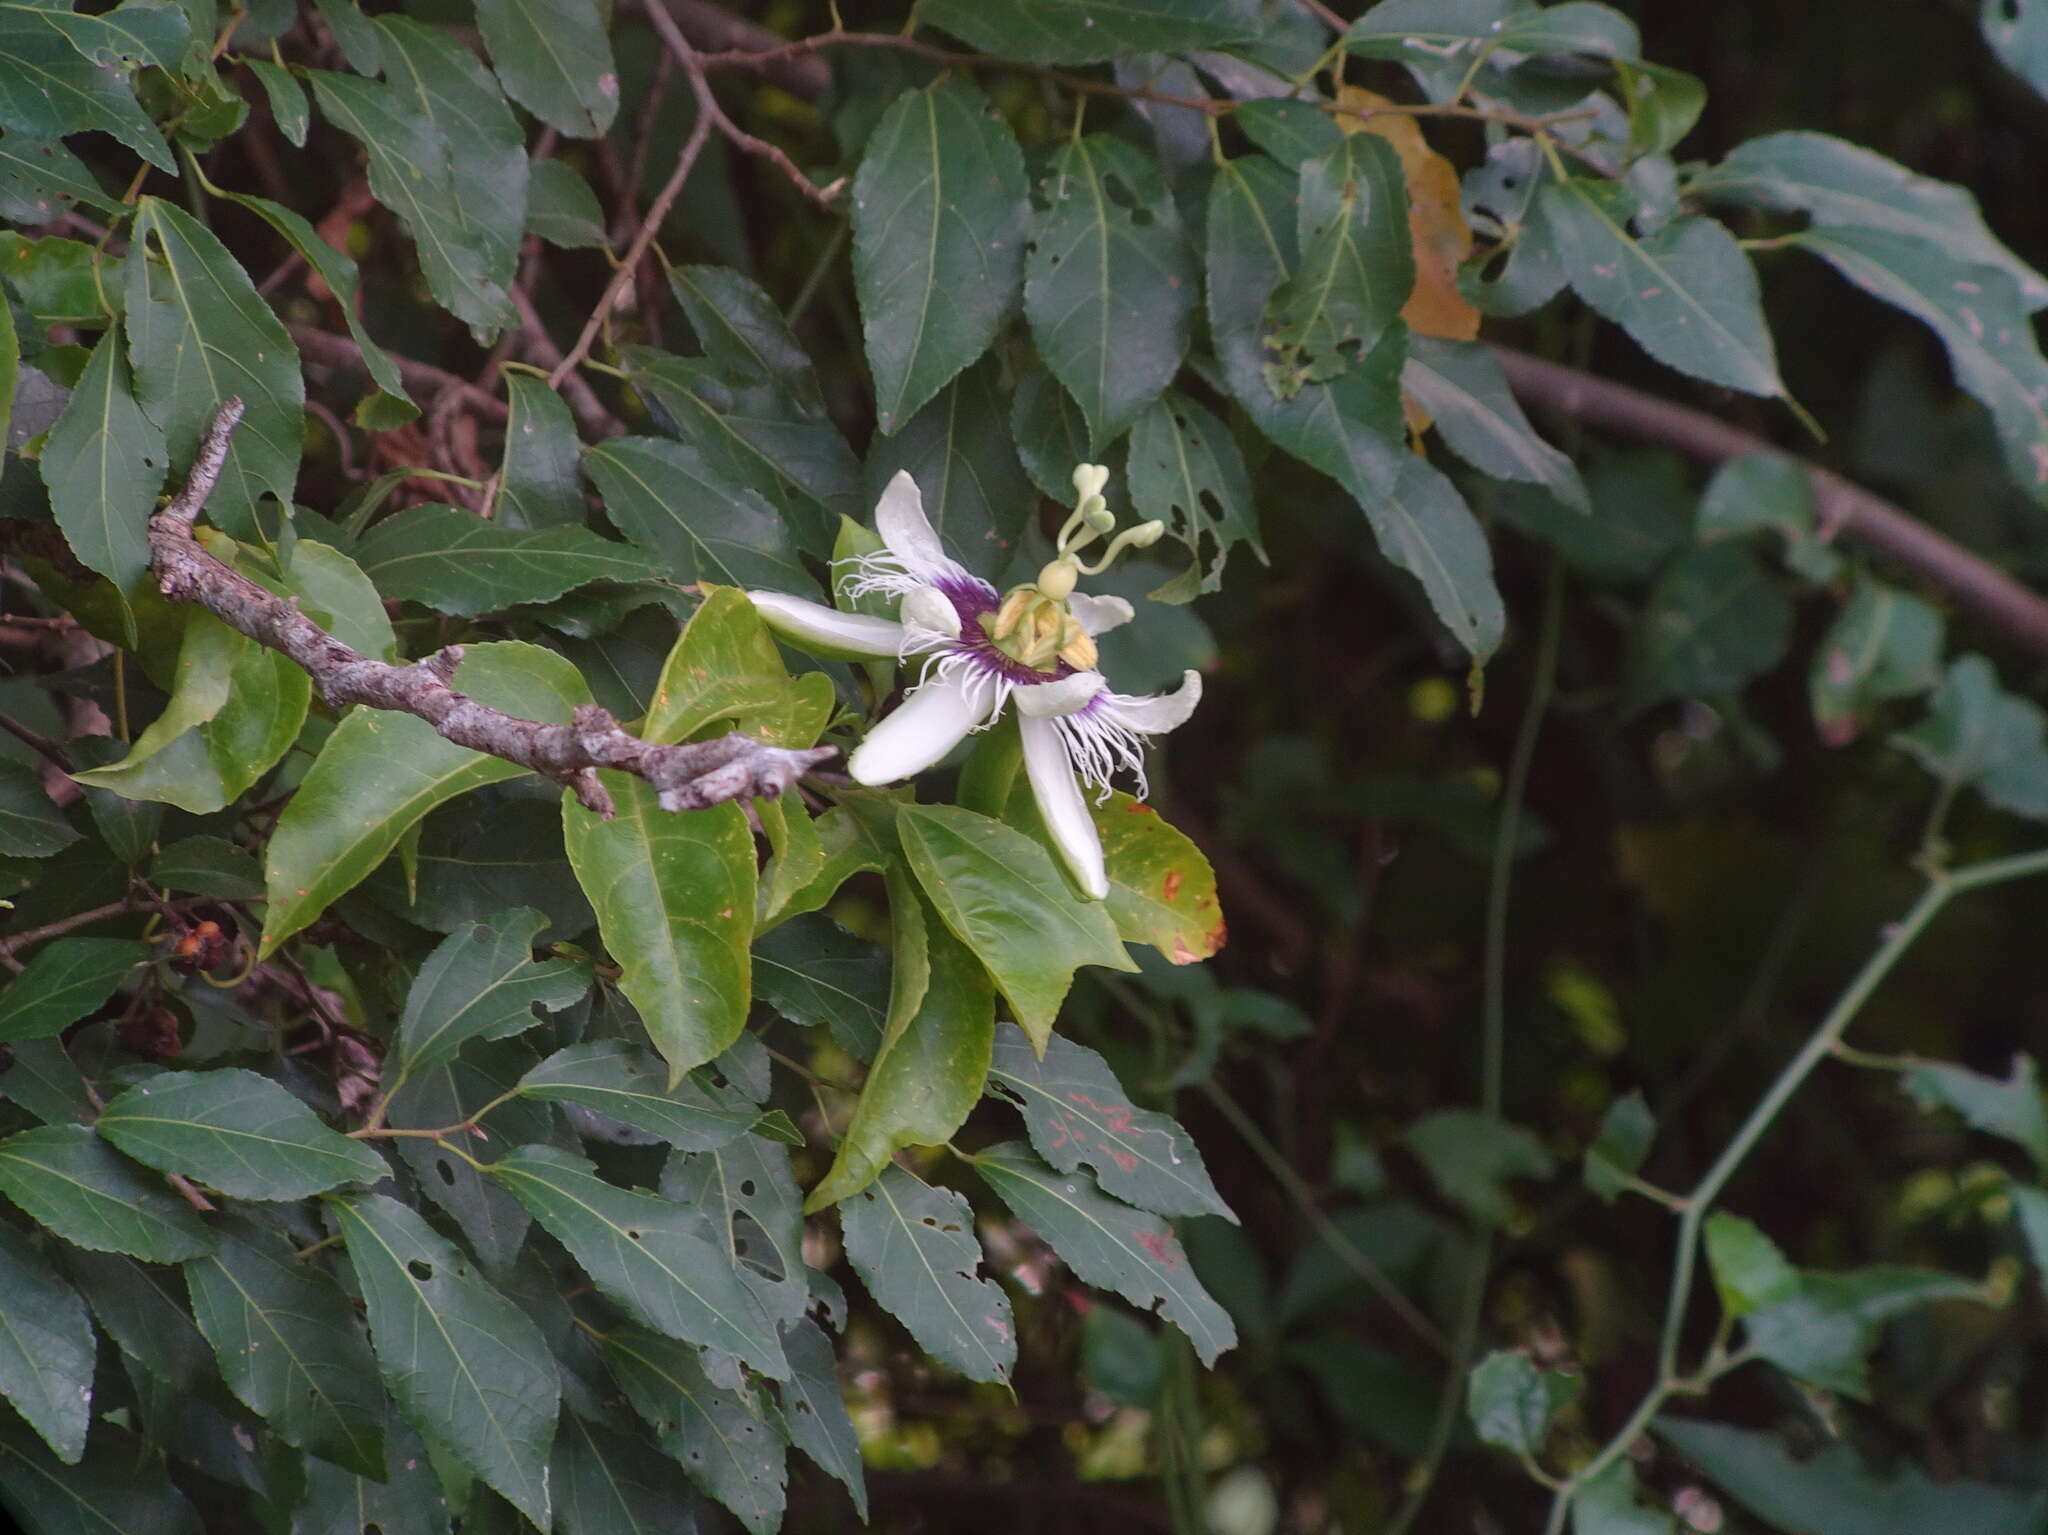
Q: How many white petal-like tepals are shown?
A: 8